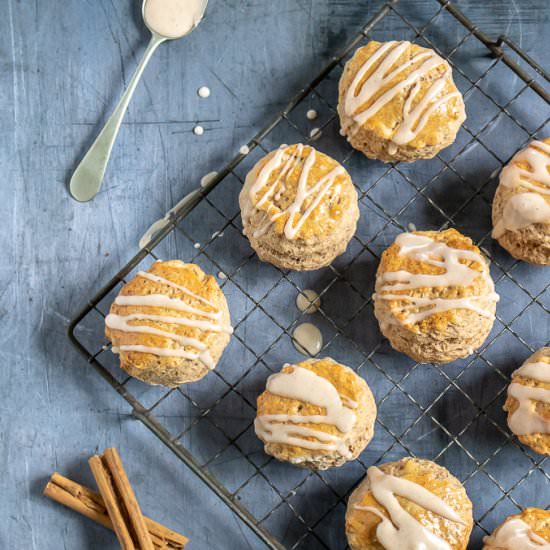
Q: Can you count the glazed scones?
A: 9